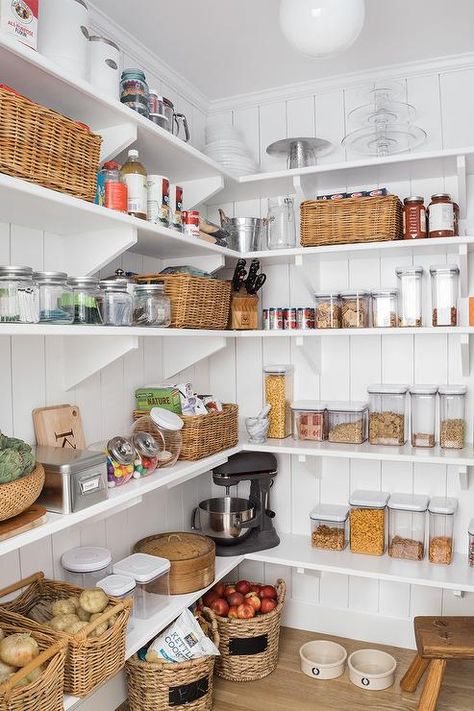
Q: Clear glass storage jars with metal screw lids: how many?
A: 5